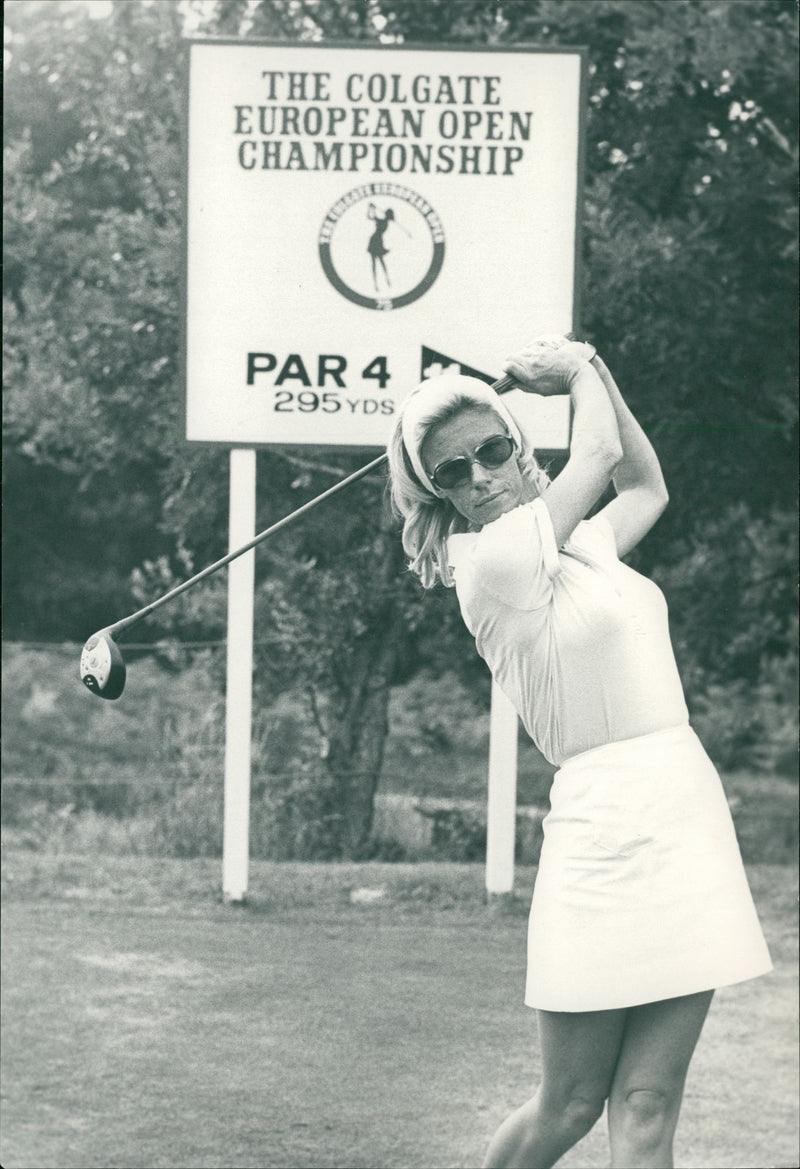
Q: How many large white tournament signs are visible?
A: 1